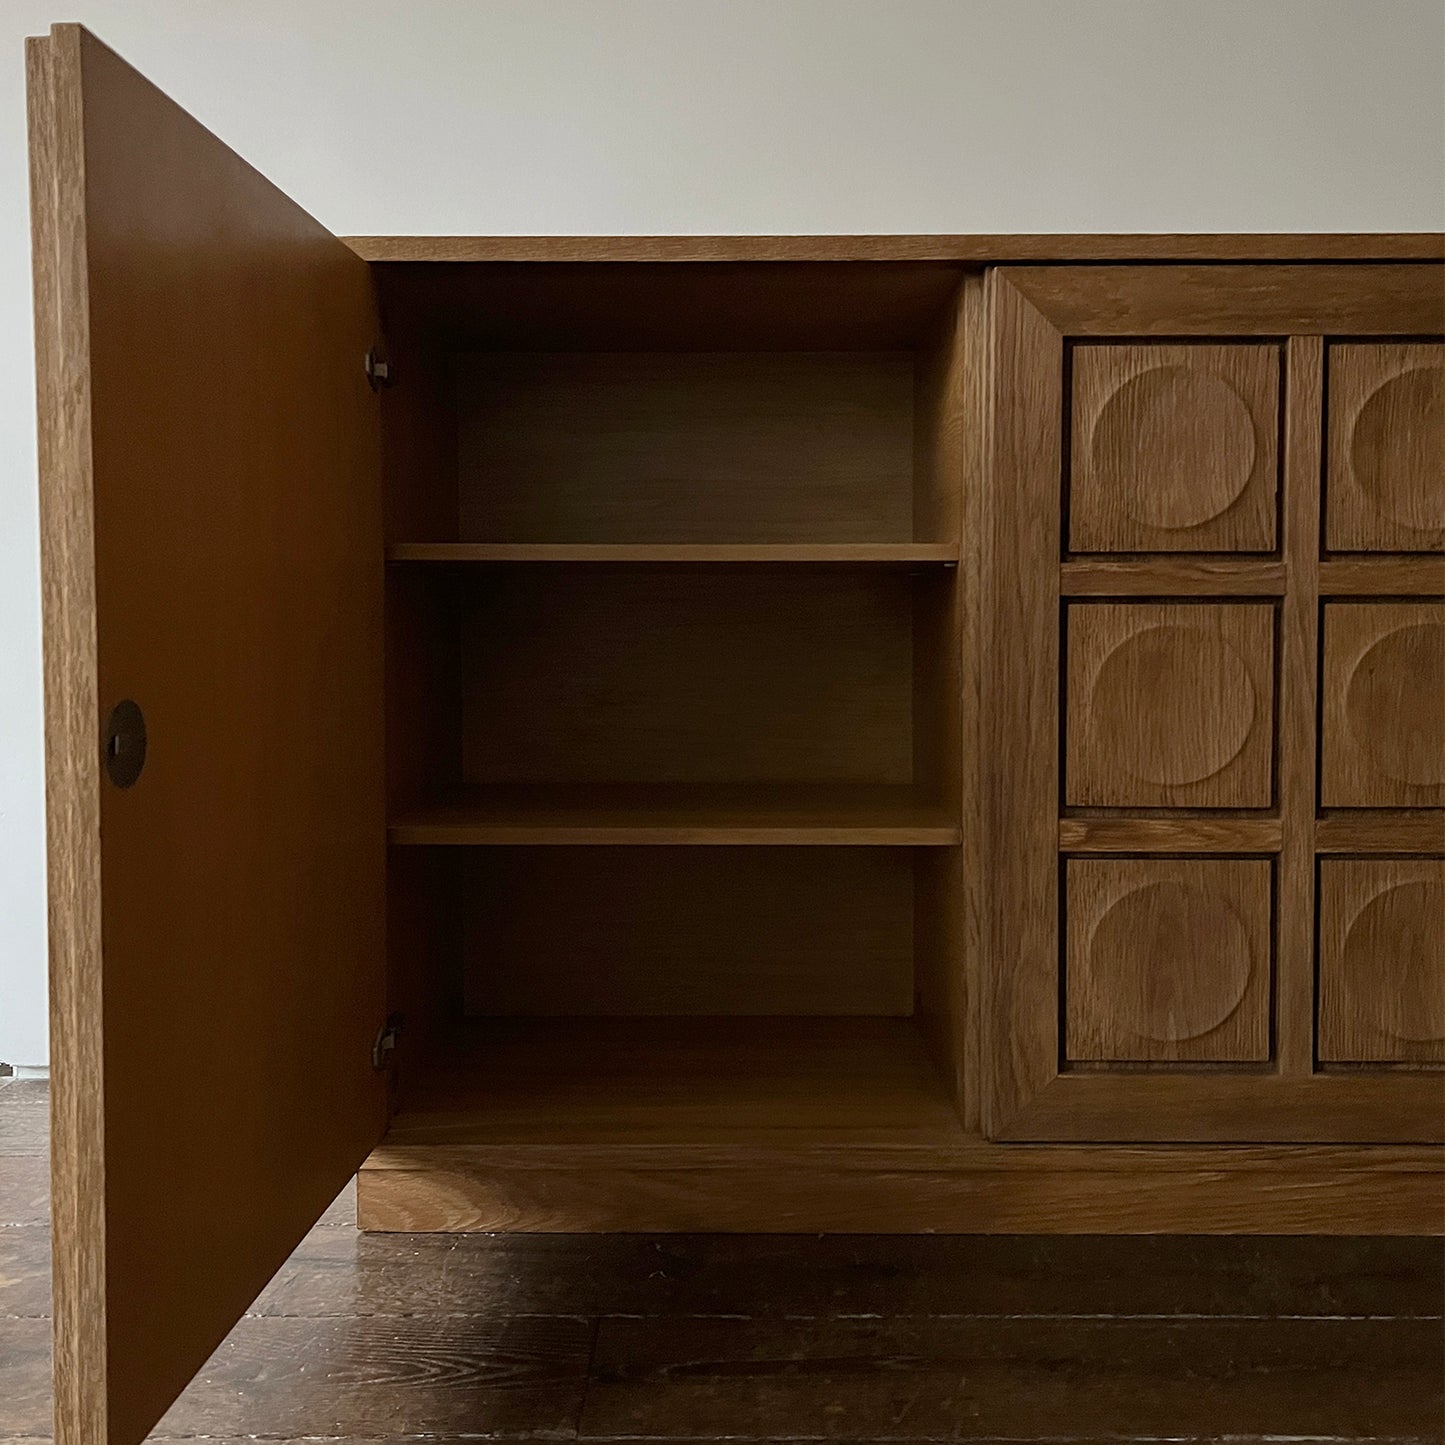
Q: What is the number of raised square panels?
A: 6